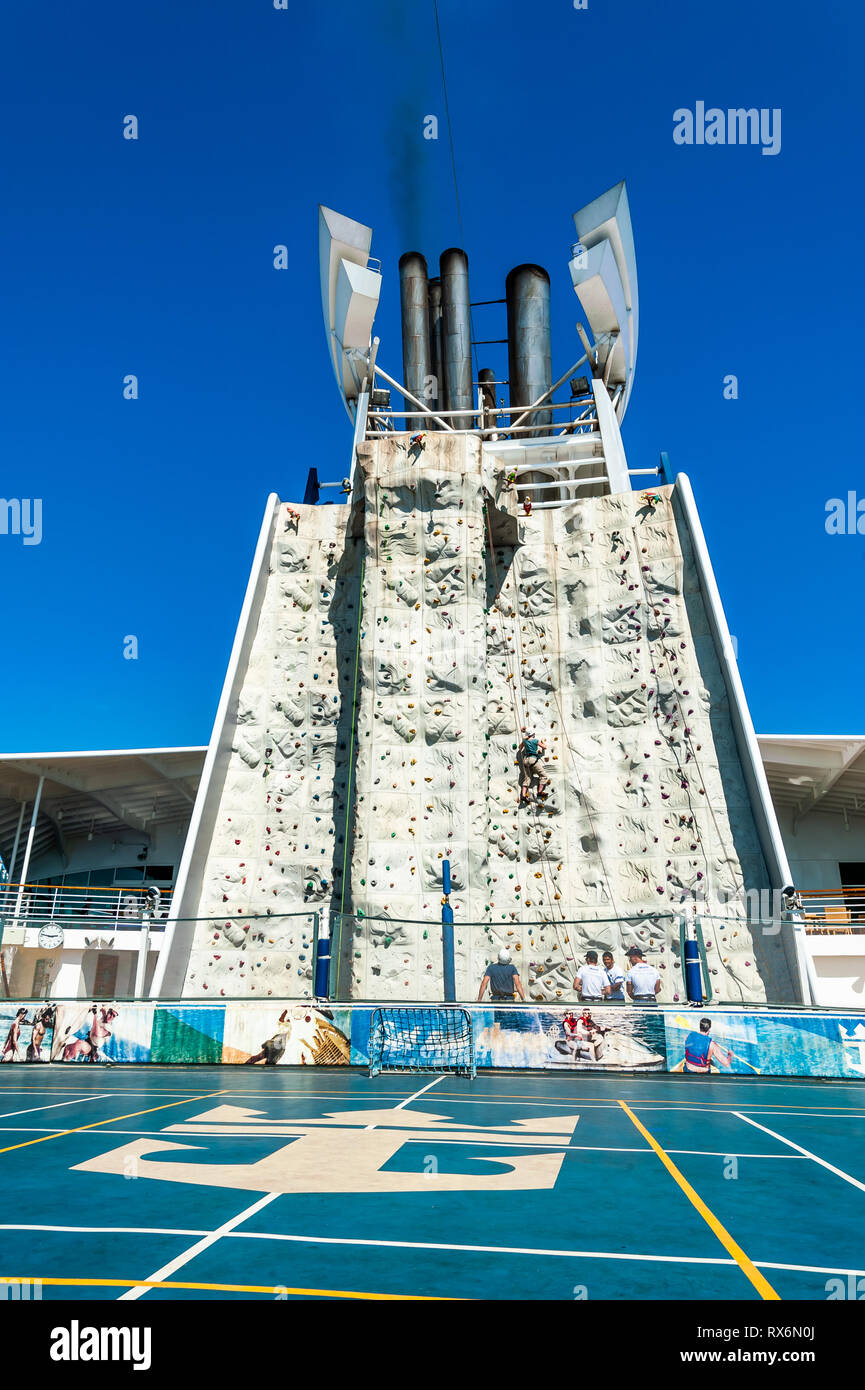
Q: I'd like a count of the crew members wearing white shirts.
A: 3